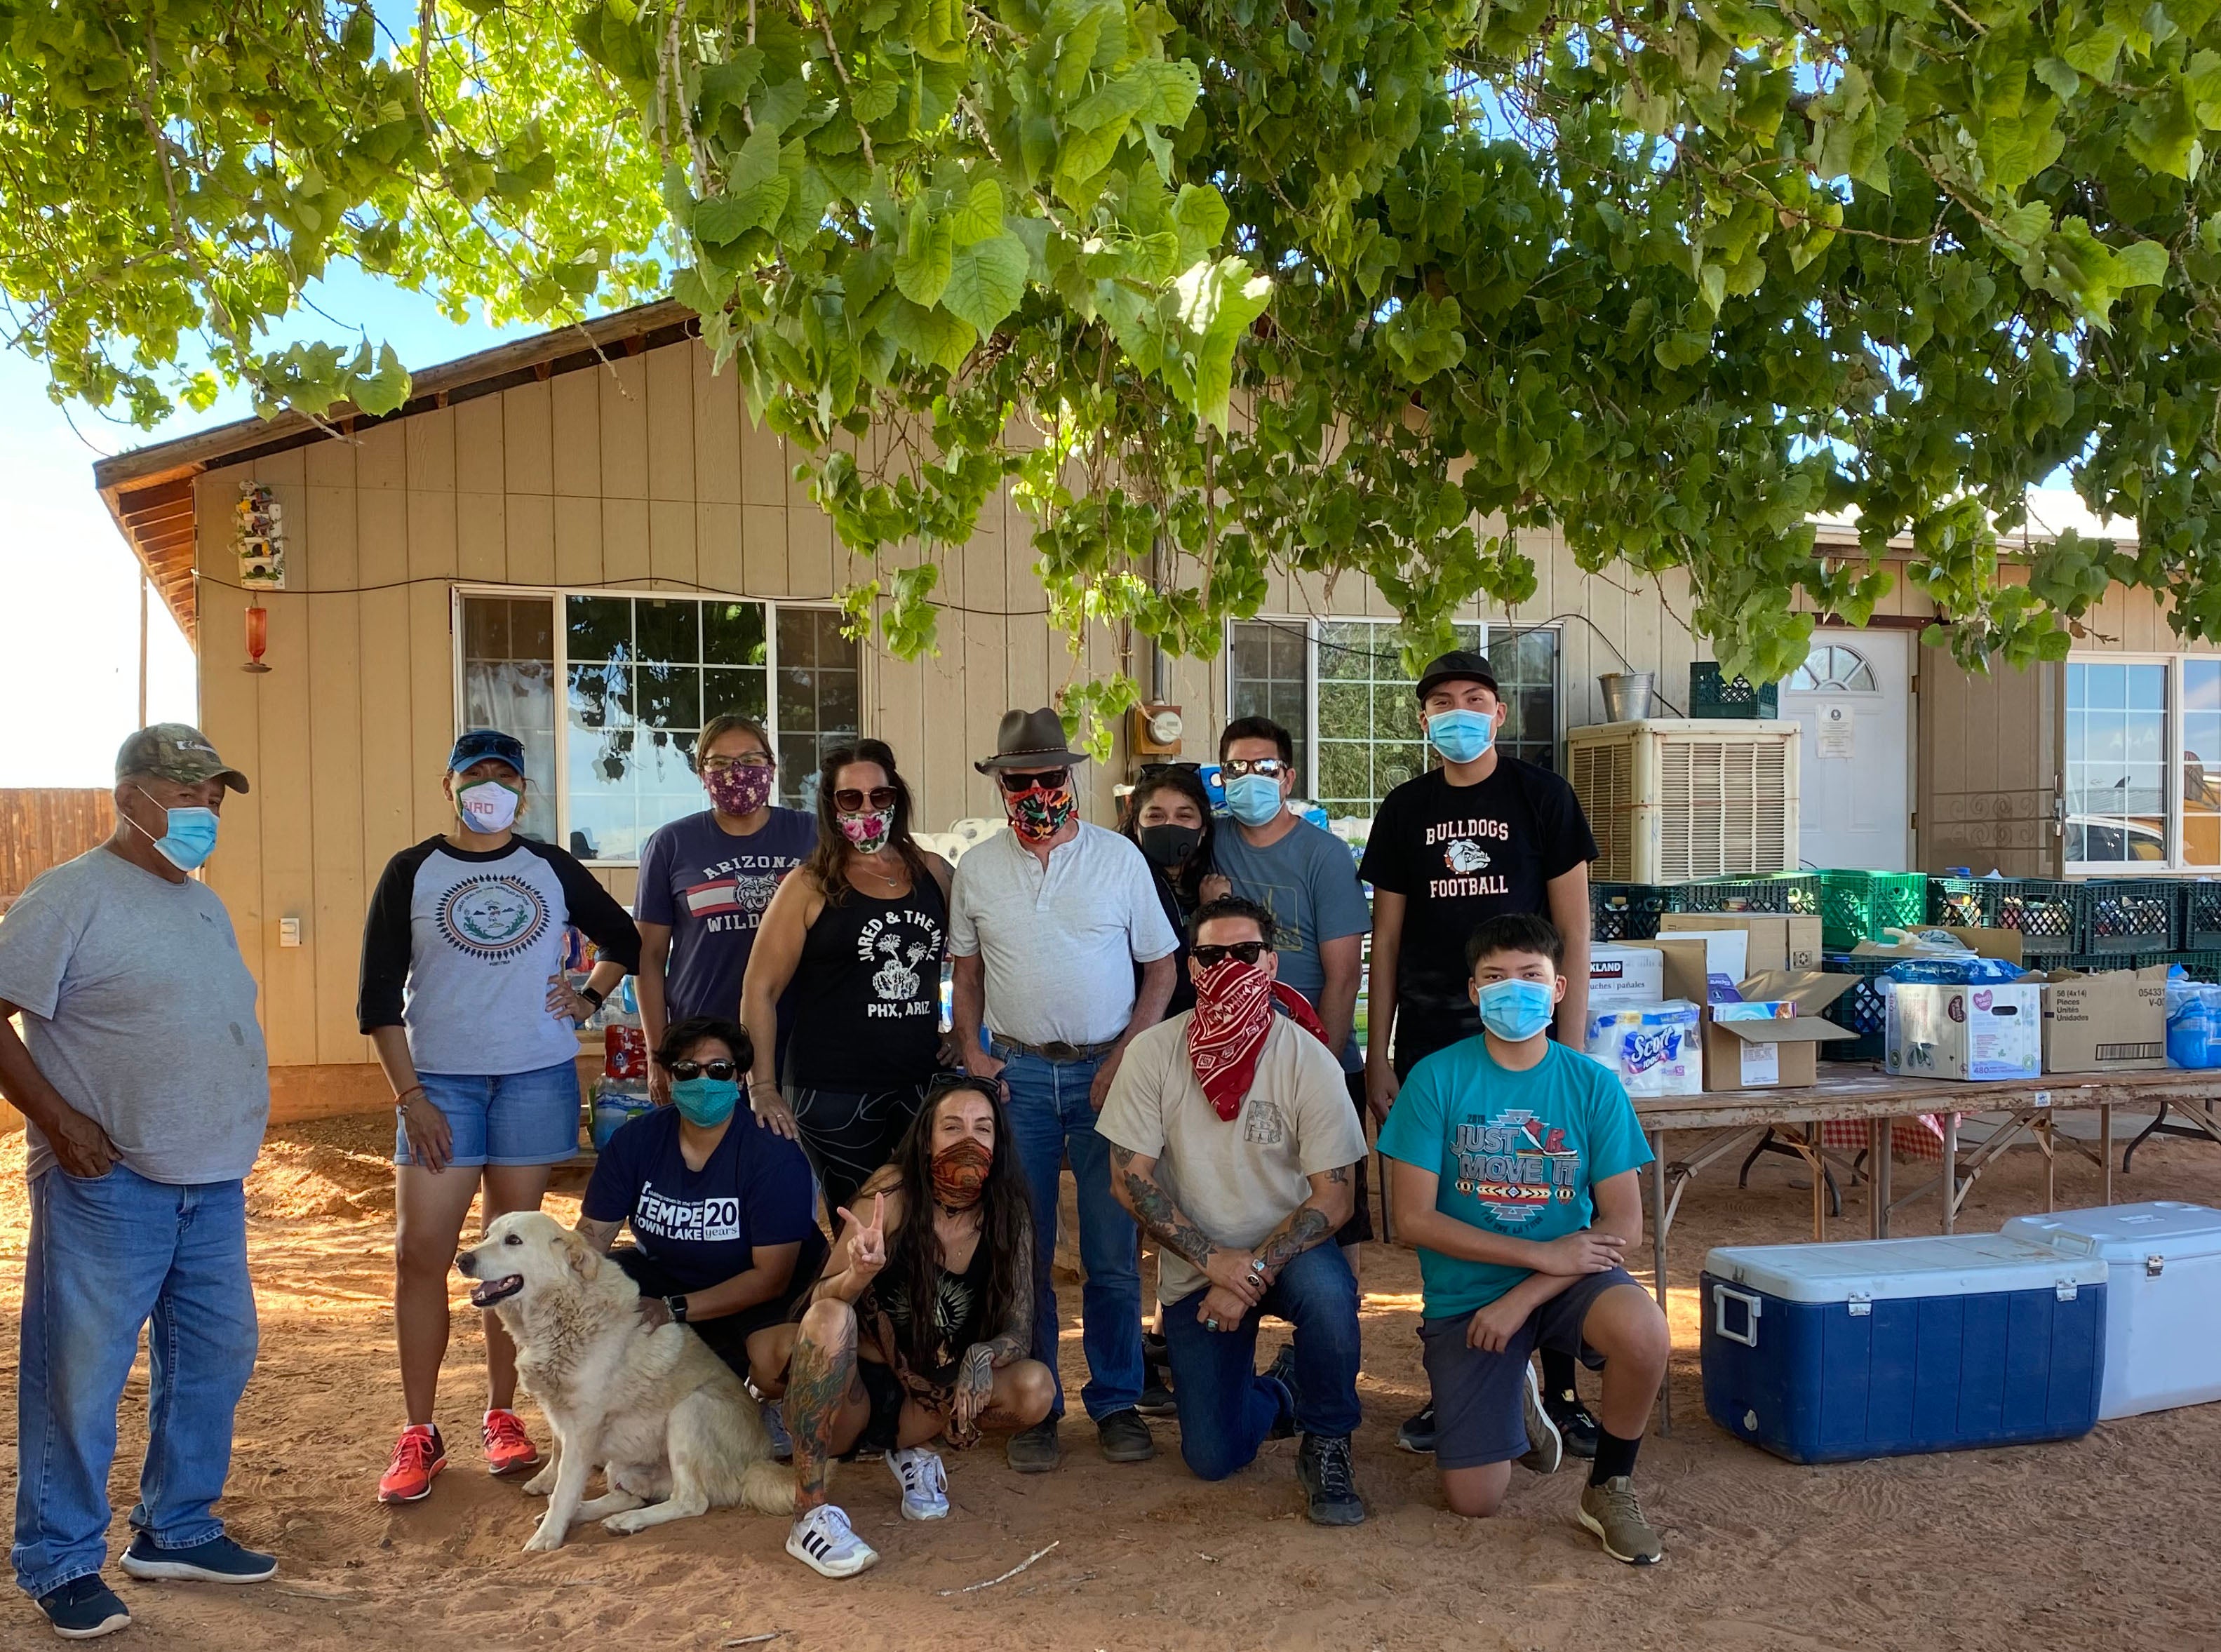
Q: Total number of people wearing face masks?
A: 12